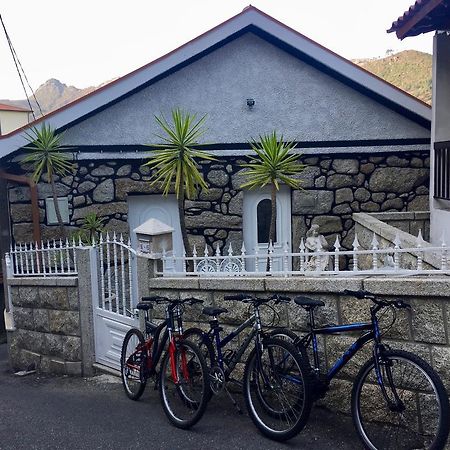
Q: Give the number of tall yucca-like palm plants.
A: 3